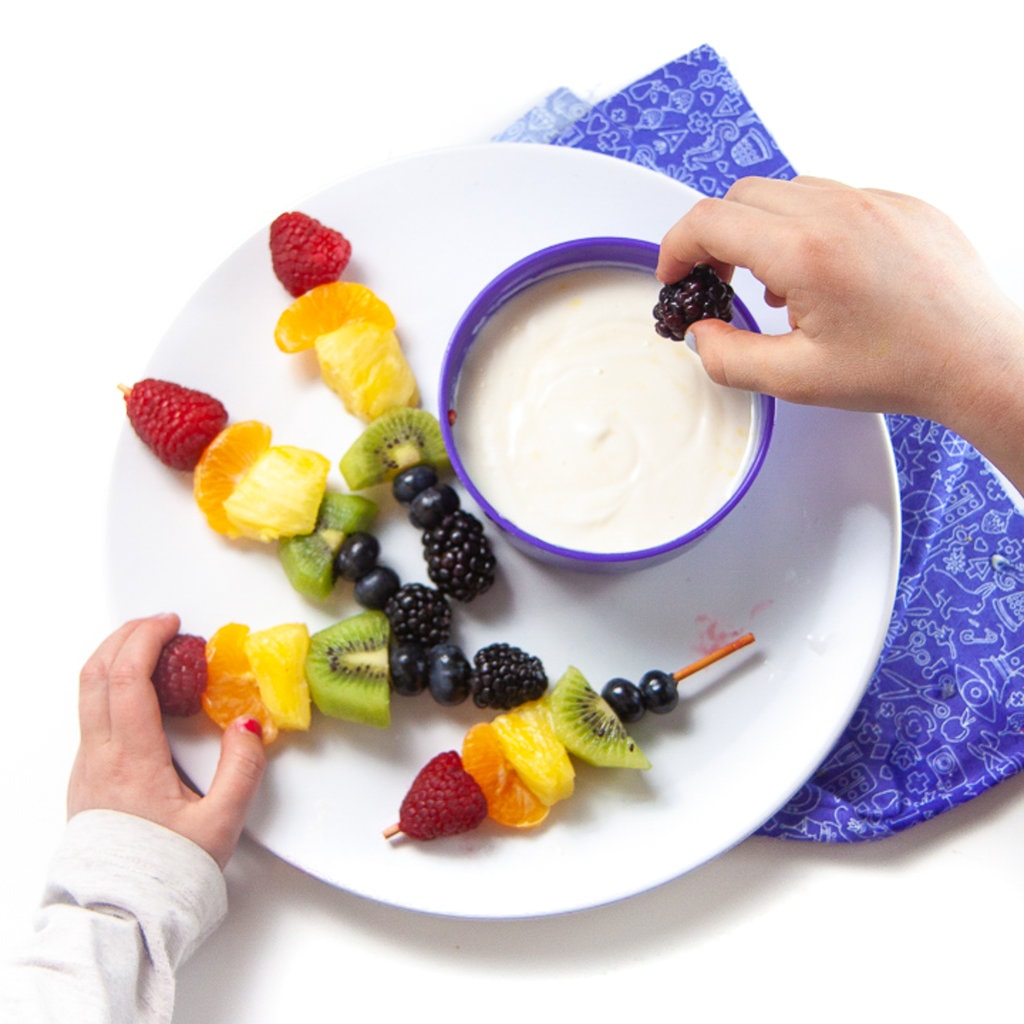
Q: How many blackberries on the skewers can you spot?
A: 3